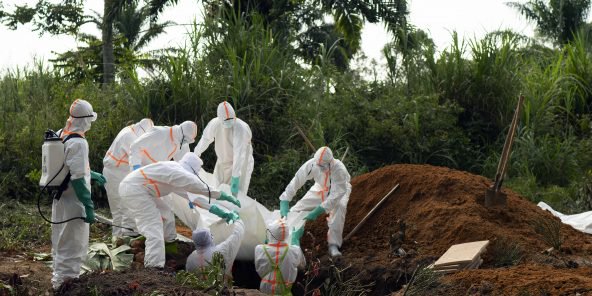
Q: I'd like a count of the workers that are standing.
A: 6